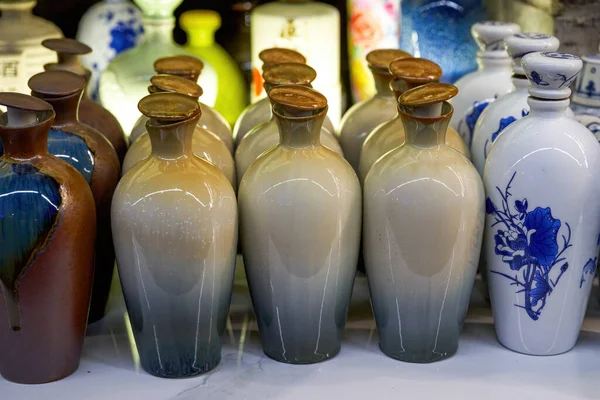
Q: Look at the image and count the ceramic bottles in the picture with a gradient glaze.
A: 9